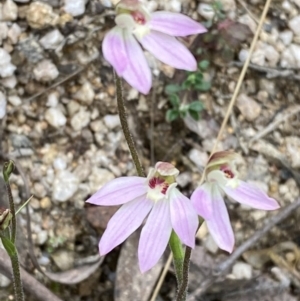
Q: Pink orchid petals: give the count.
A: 11